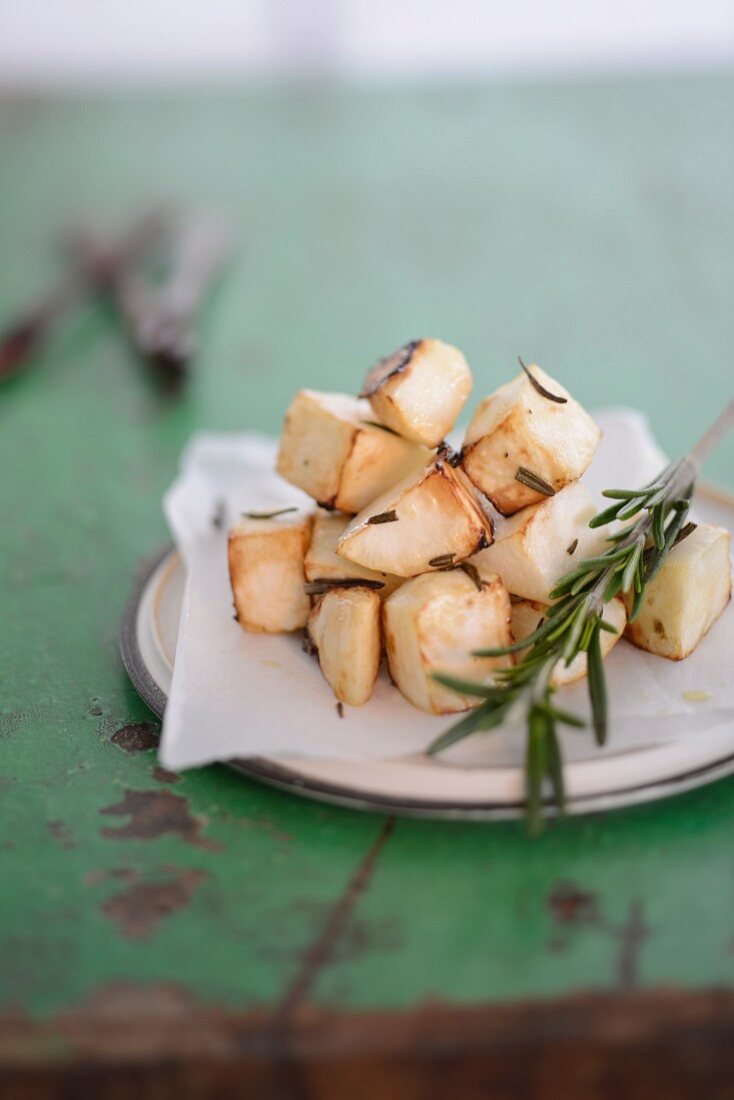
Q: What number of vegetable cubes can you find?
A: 11